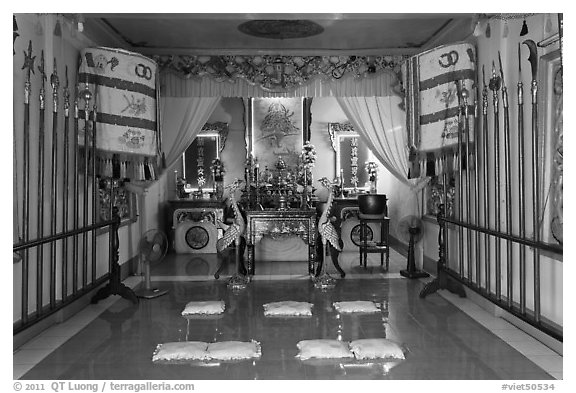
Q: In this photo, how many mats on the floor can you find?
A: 7